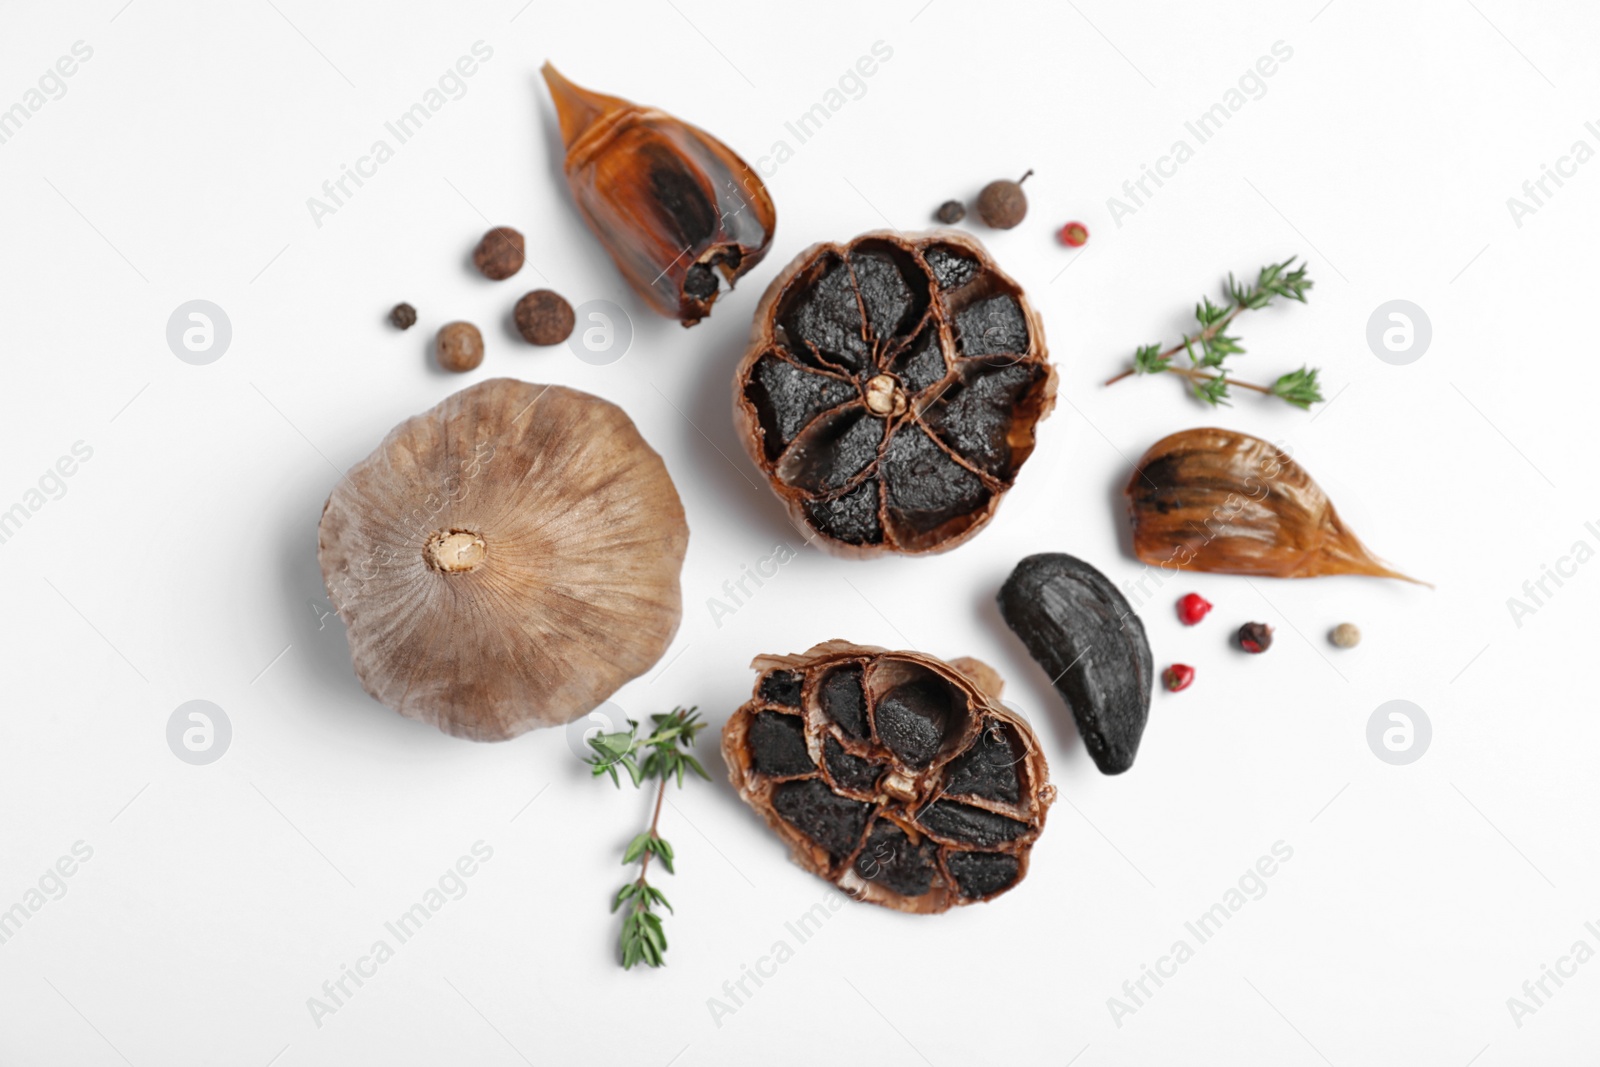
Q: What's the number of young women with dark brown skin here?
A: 0